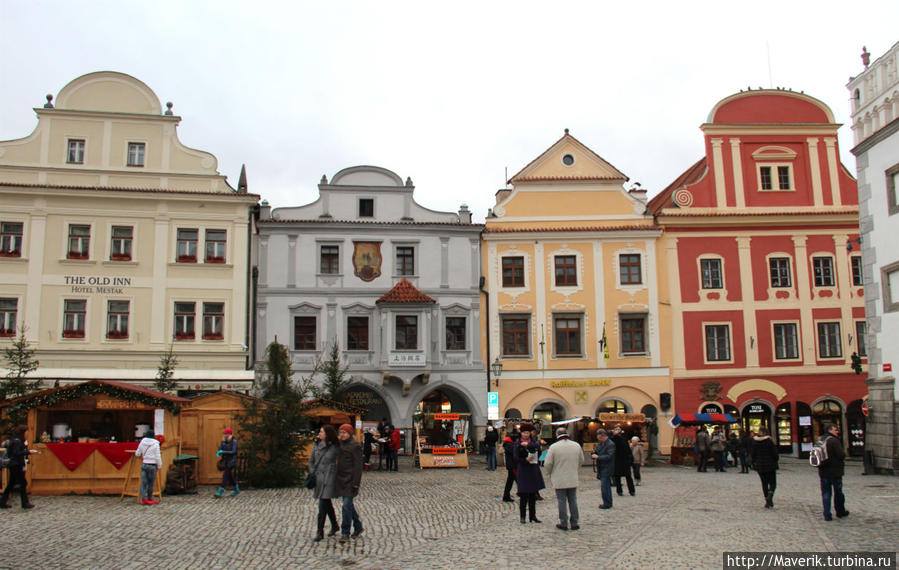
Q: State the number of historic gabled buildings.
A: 4